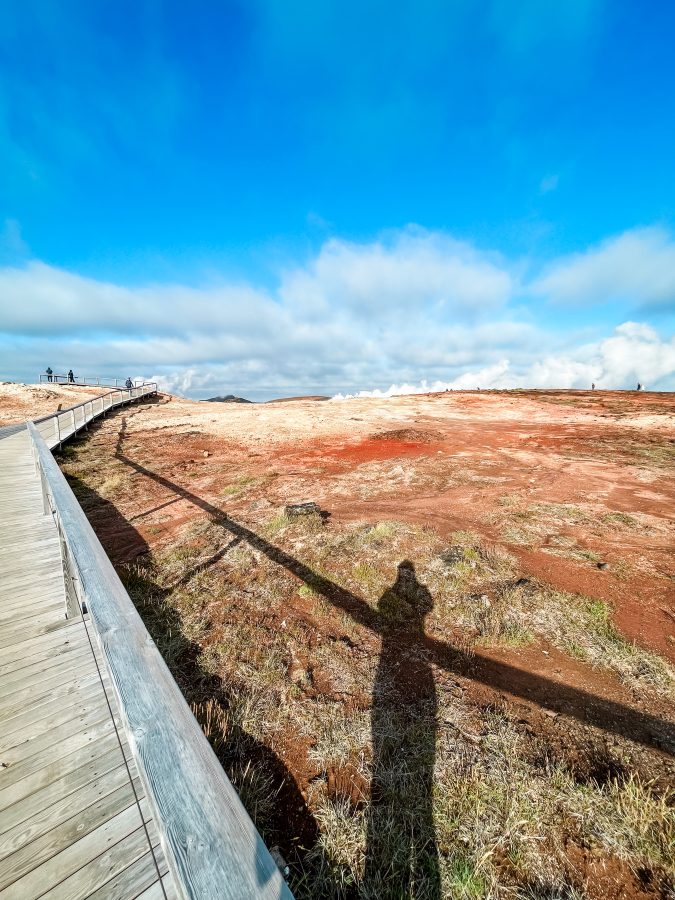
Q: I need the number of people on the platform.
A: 3